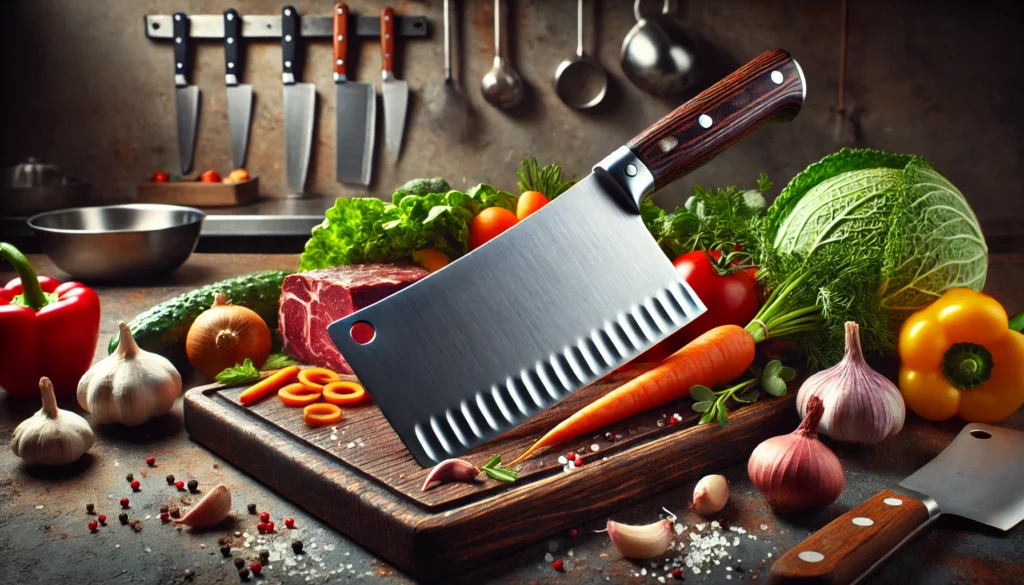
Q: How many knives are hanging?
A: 5